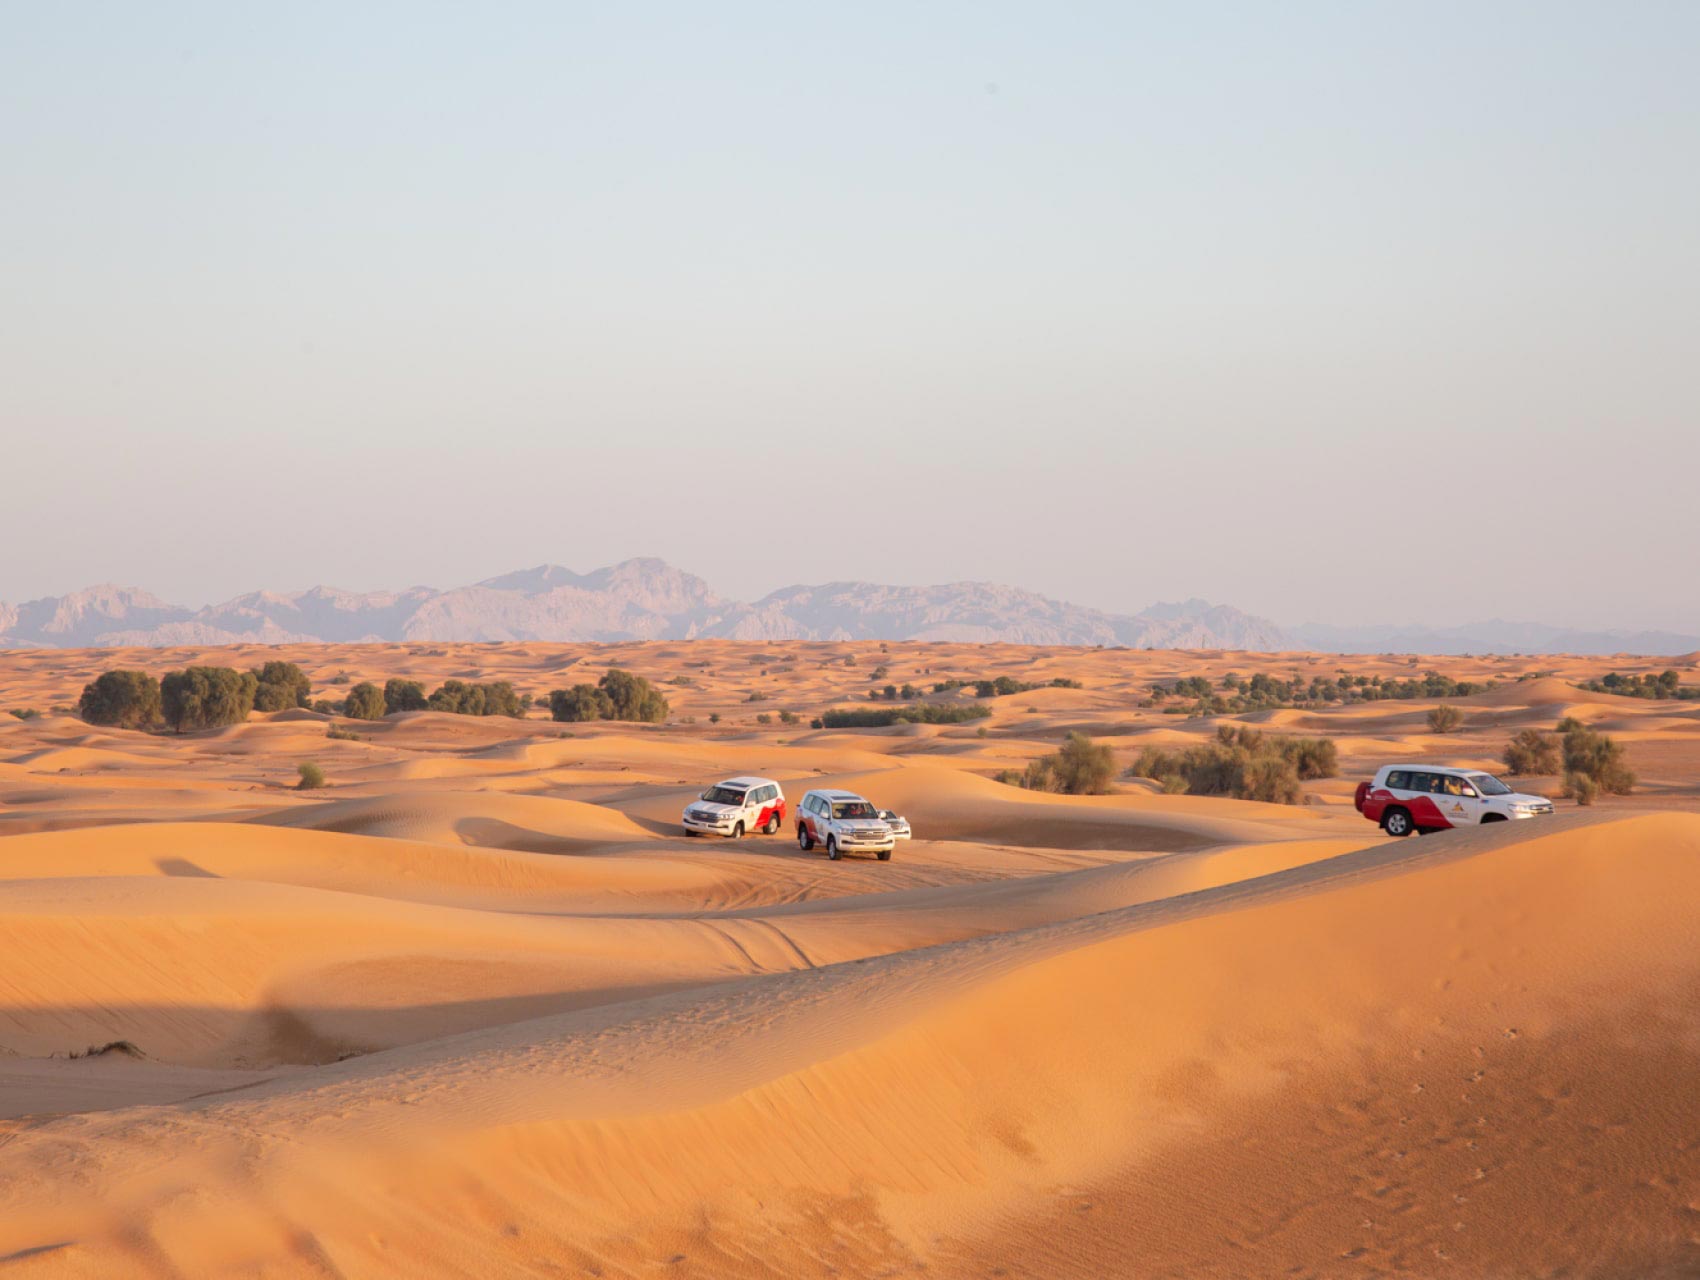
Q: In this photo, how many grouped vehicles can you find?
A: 3